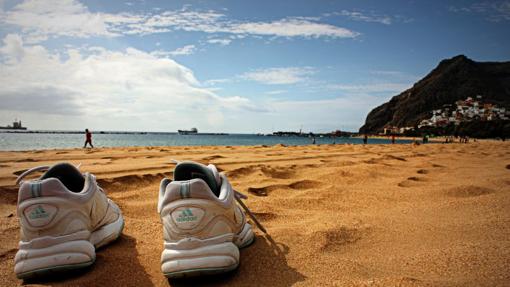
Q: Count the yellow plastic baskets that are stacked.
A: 0